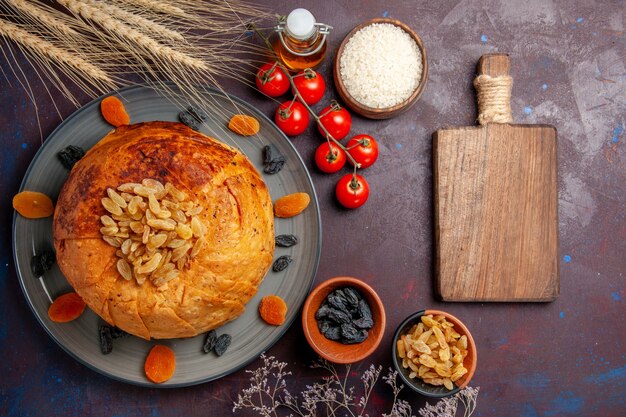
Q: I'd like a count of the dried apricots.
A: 7